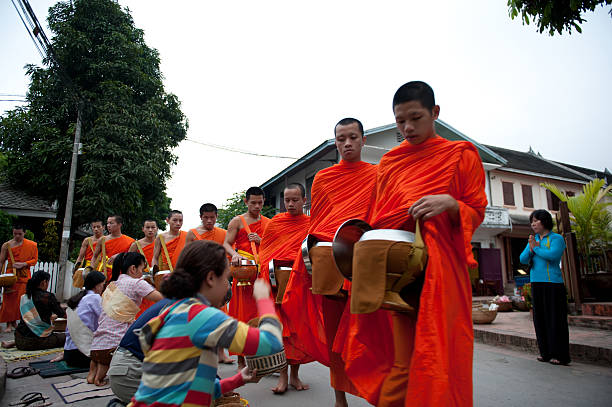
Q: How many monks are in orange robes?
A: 10